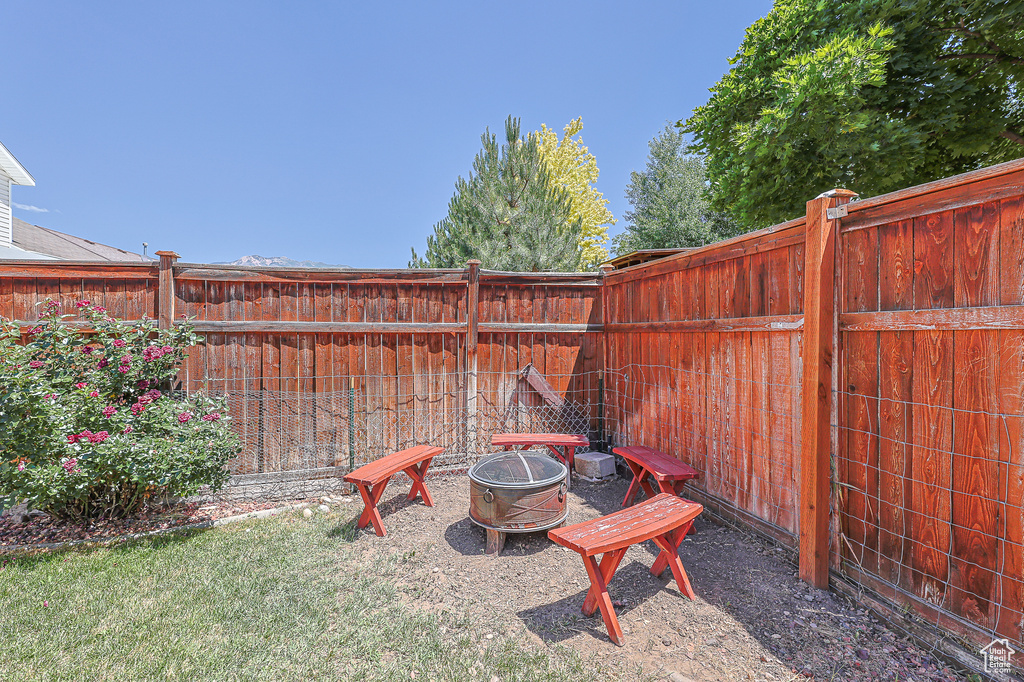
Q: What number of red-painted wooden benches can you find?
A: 4